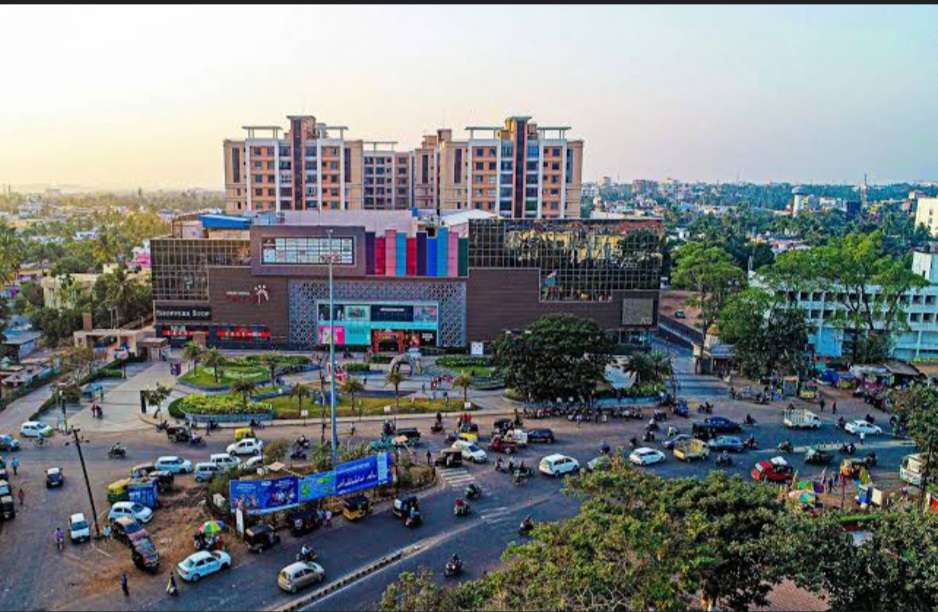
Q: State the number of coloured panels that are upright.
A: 10